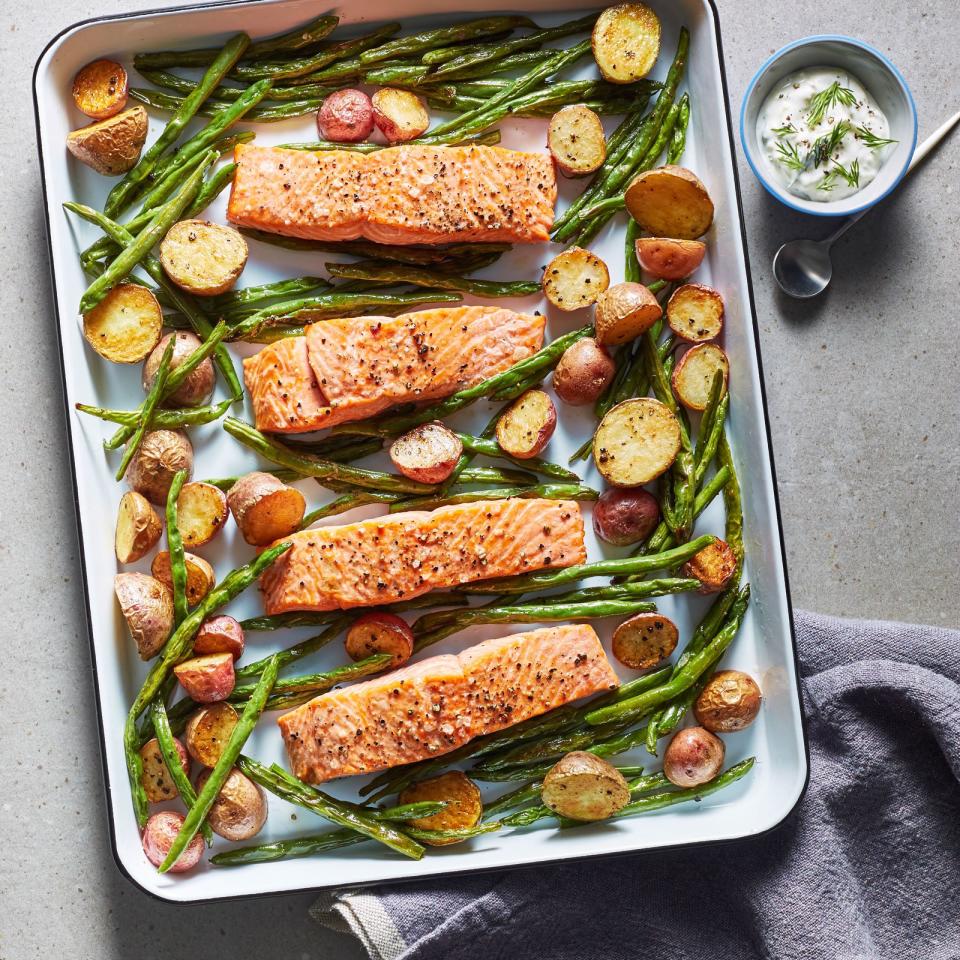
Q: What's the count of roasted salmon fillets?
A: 4